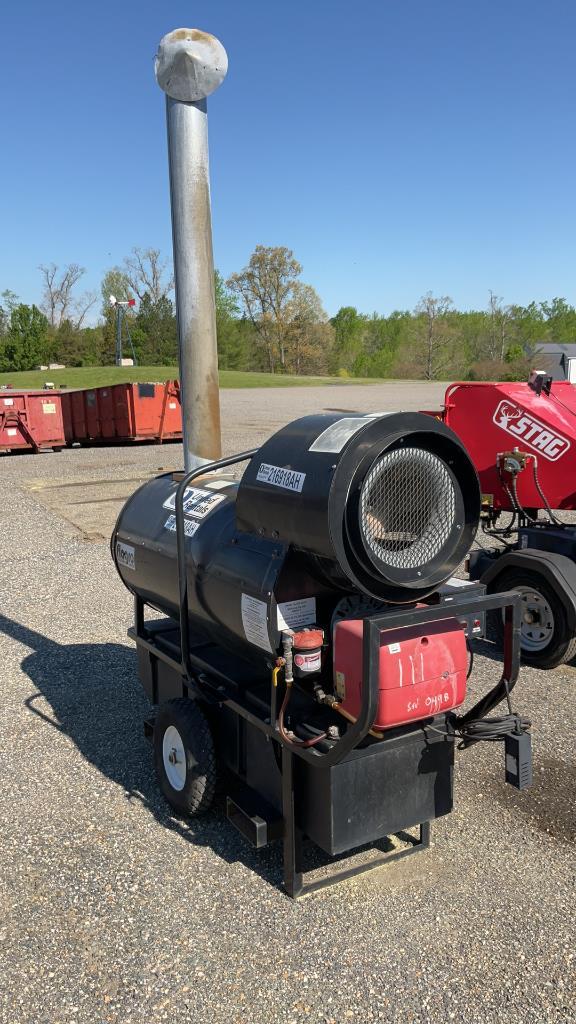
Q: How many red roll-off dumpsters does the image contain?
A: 2